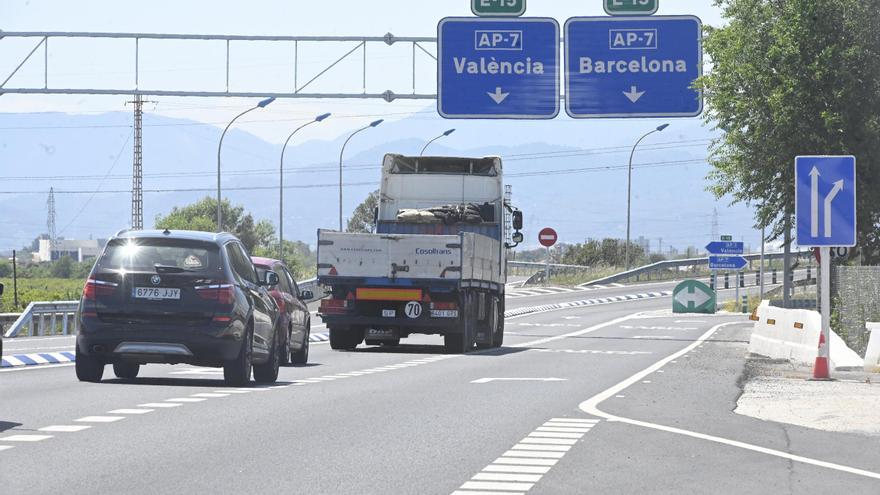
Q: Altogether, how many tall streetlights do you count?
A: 5